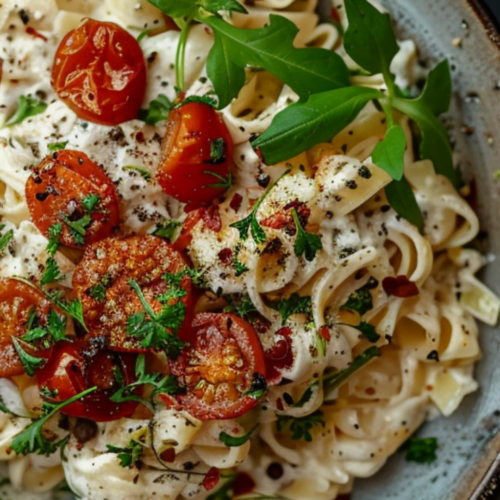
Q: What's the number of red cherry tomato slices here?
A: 7